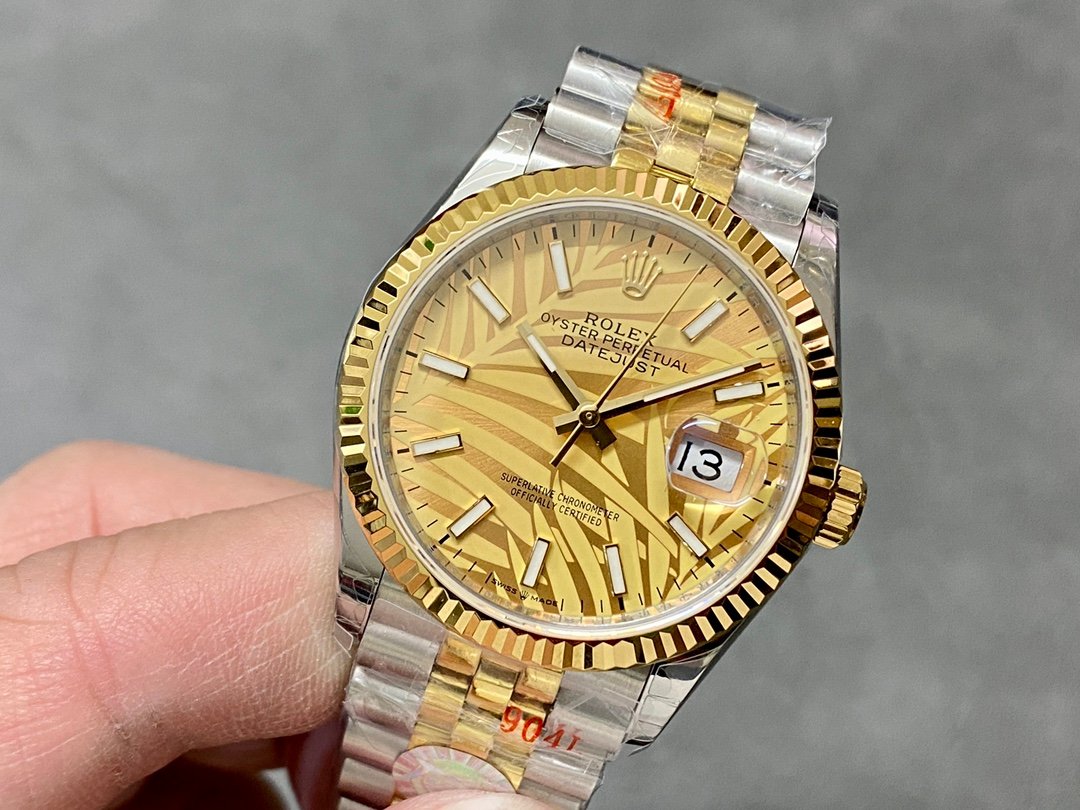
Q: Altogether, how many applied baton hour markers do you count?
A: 10